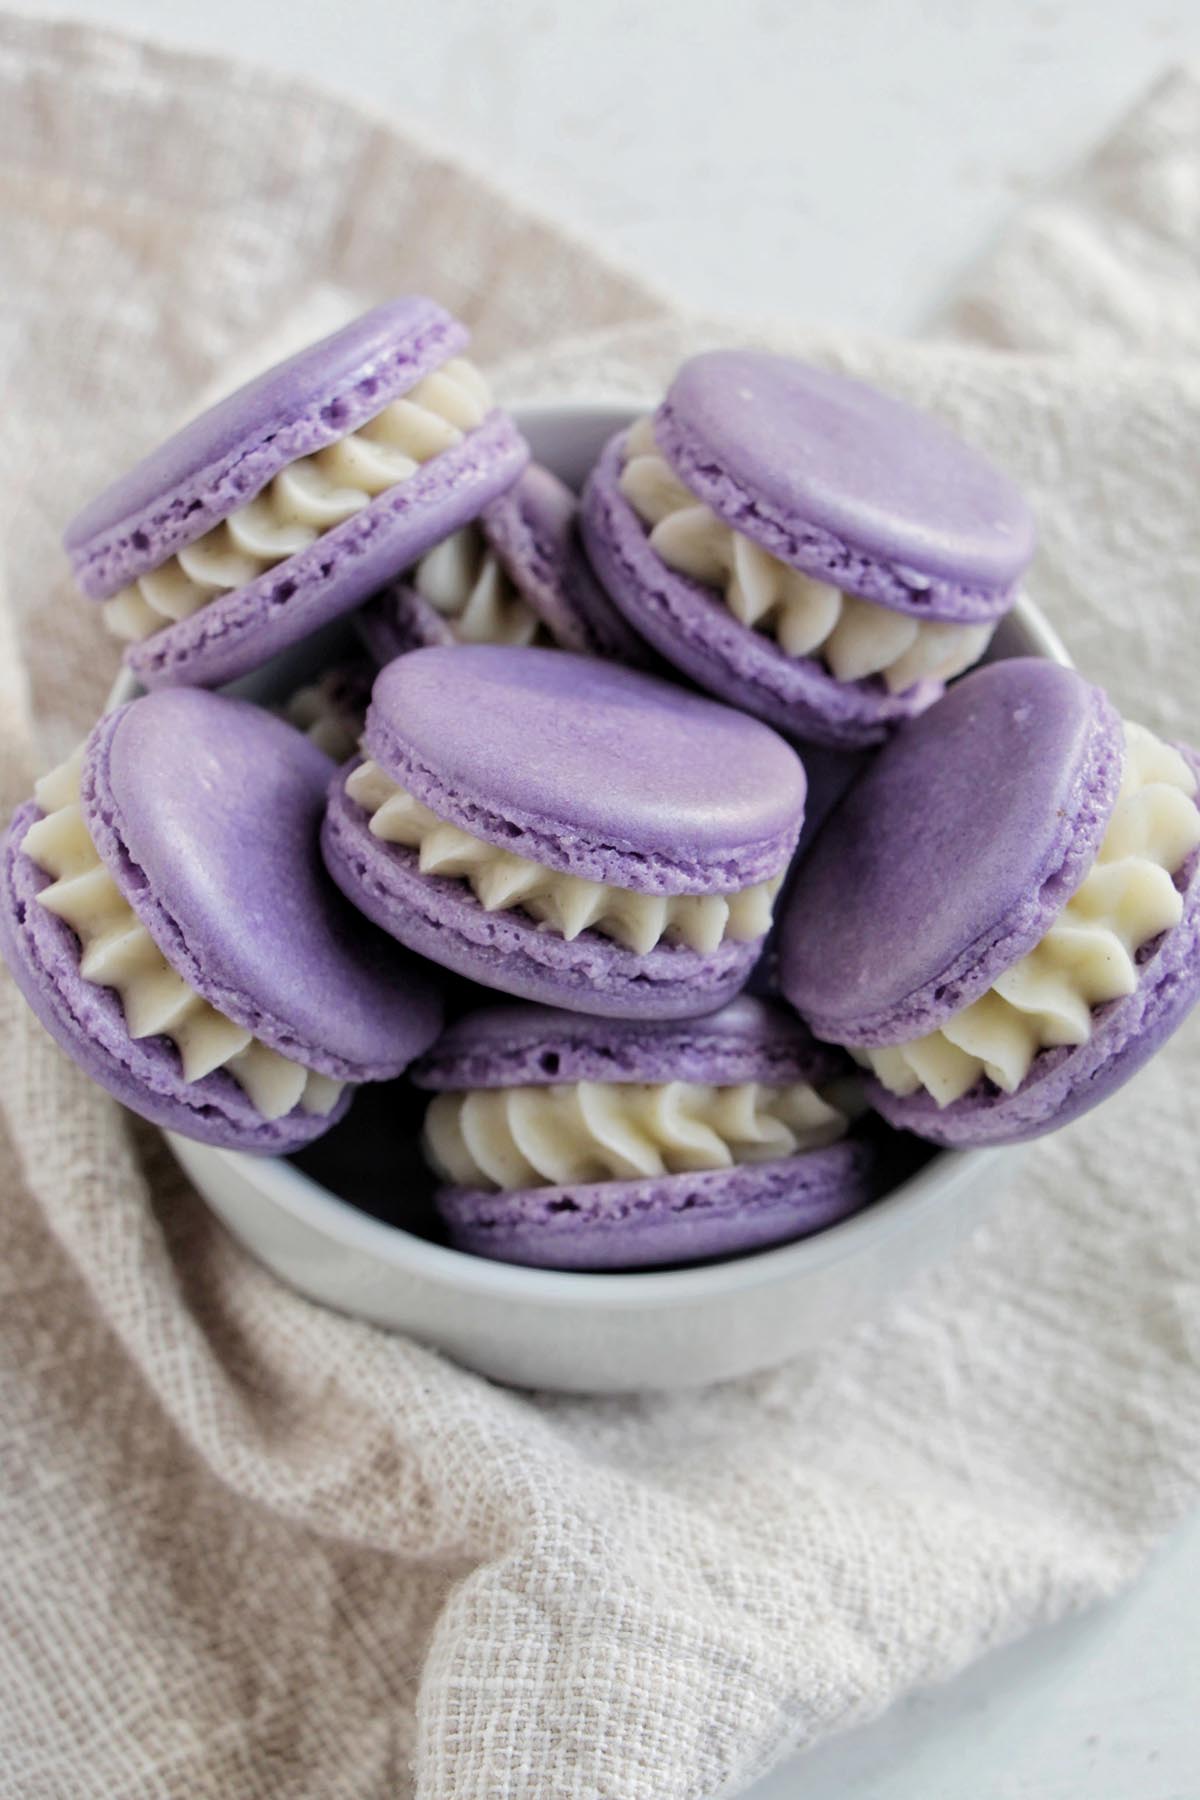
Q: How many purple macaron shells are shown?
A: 14